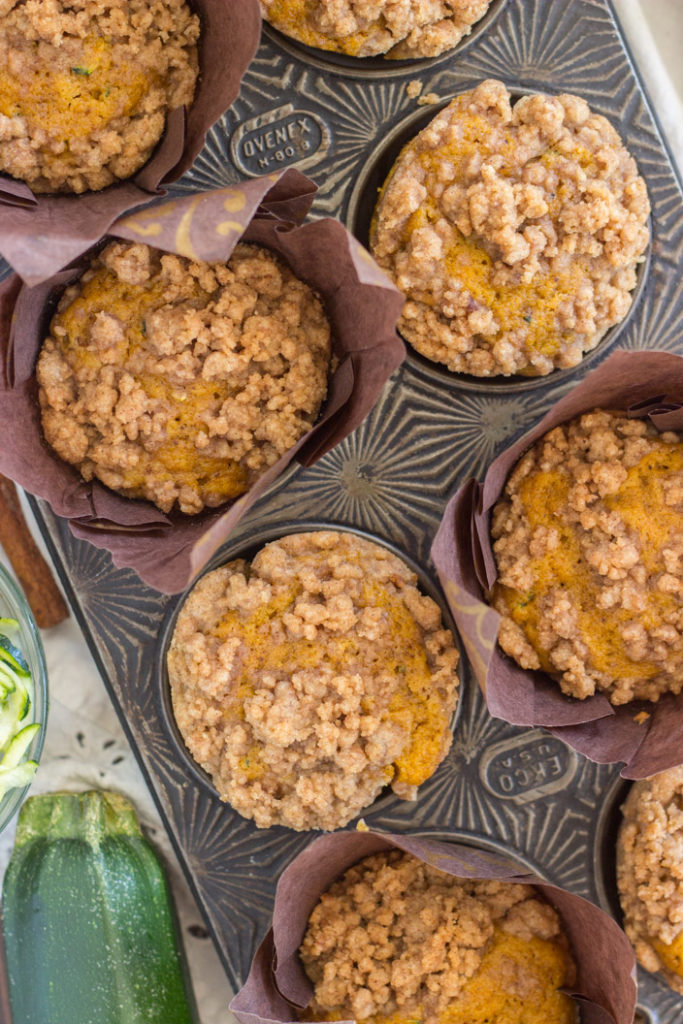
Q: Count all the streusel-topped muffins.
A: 8